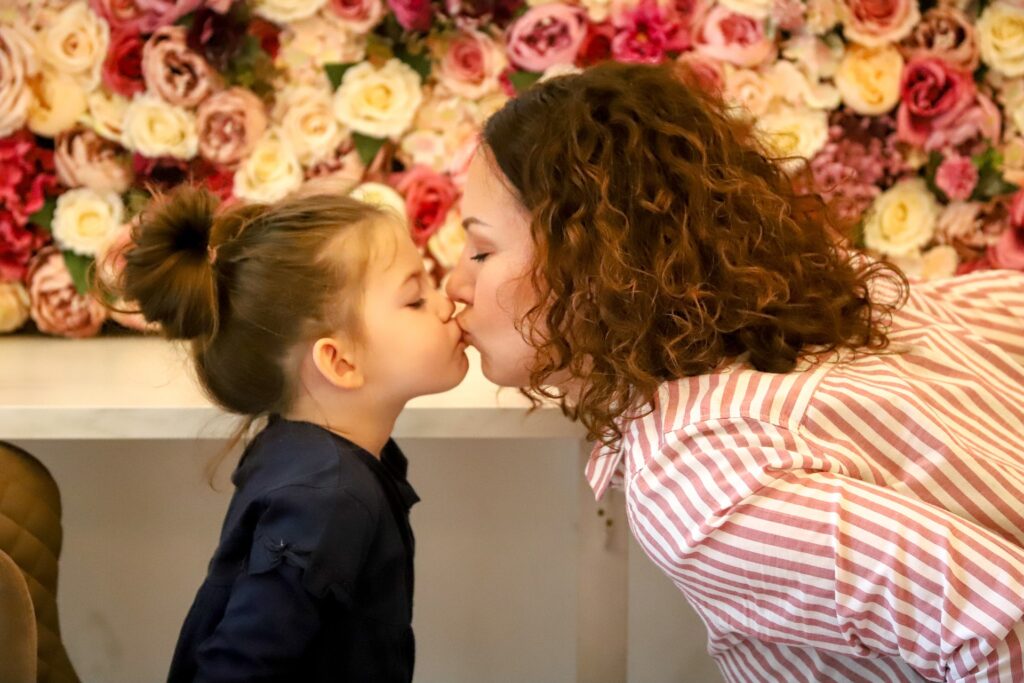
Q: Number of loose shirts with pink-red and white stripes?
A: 1